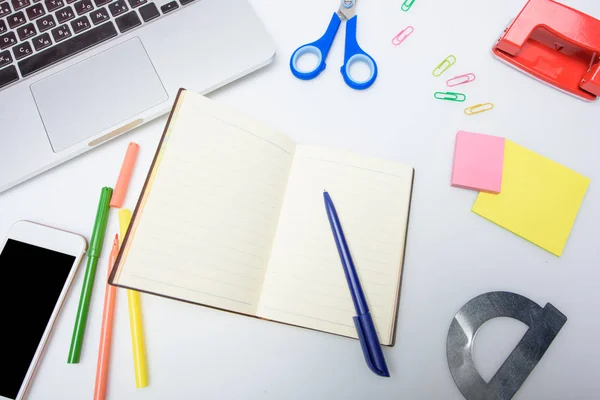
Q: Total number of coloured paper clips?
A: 6